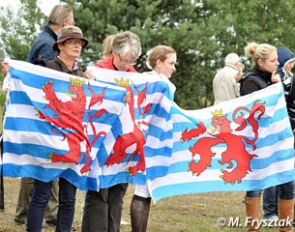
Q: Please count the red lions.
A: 3